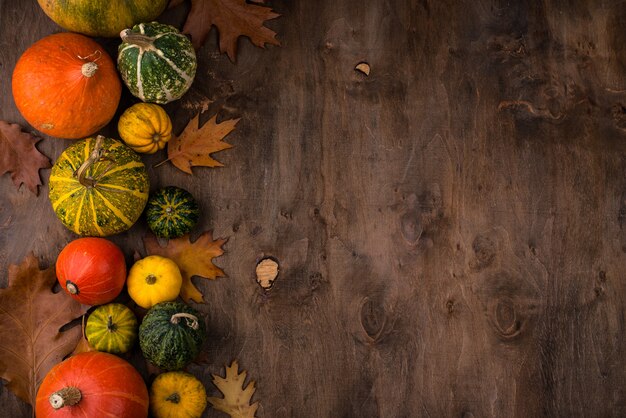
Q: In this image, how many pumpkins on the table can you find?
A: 12